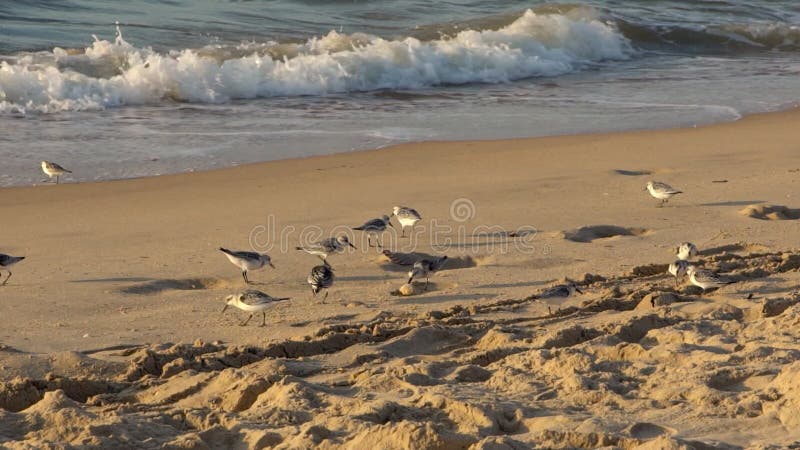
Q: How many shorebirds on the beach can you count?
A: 14